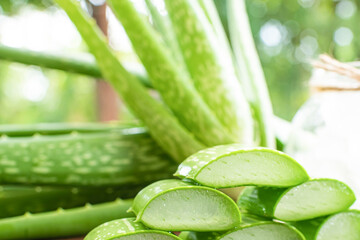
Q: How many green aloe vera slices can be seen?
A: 6